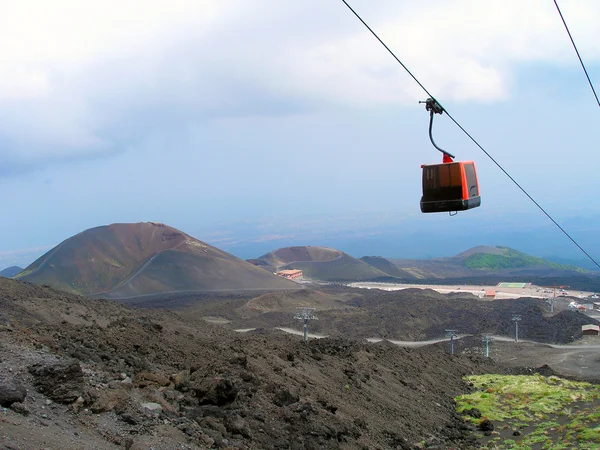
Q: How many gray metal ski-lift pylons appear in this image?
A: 5